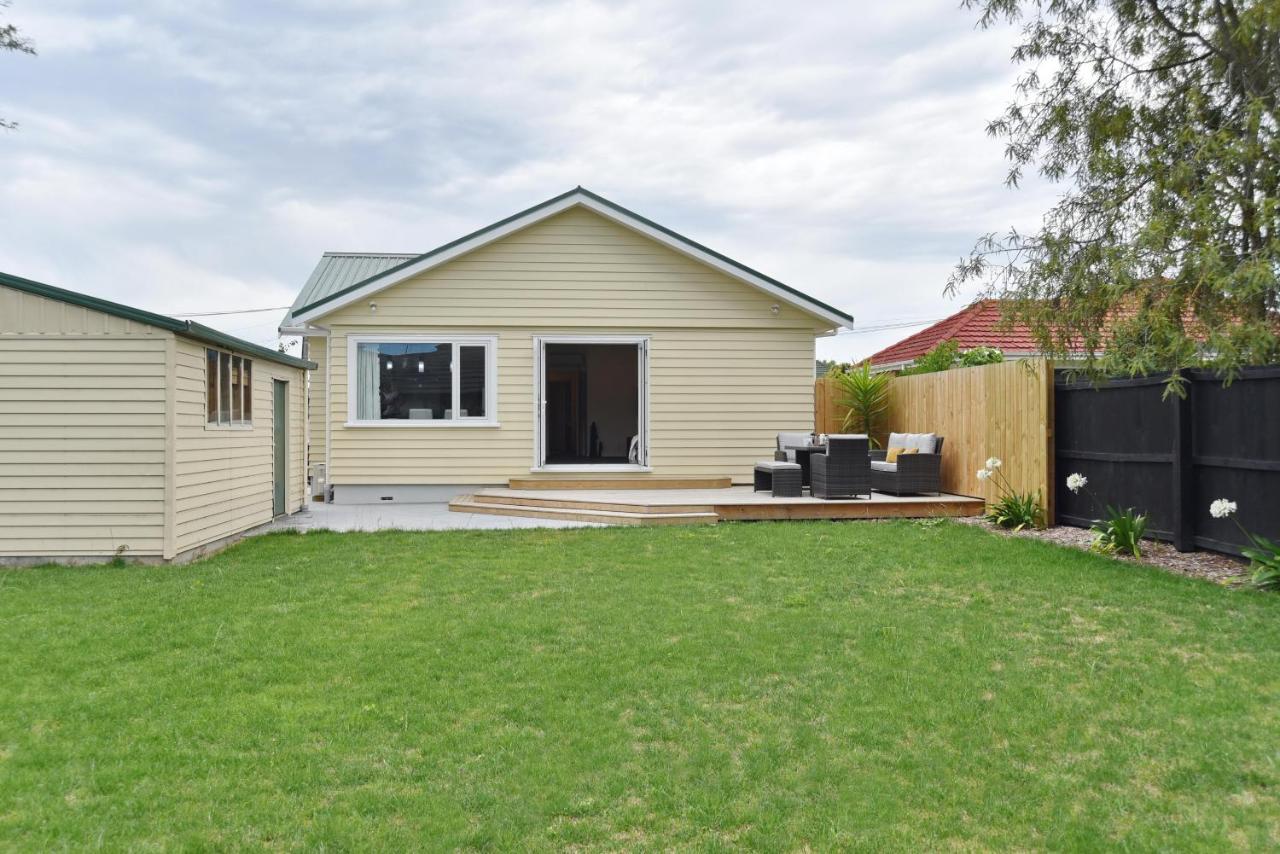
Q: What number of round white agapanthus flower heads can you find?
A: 4